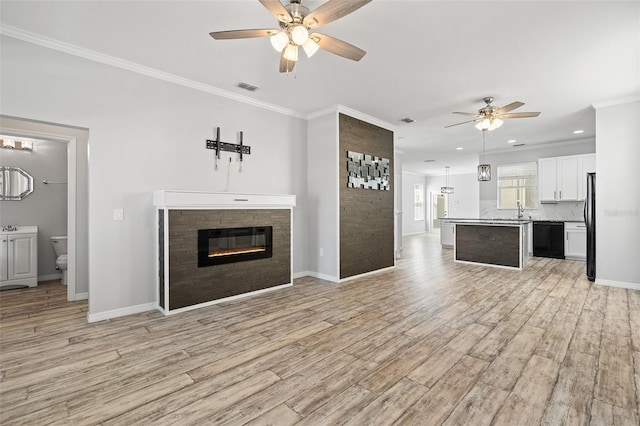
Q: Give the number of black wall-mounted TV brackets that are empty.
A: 1